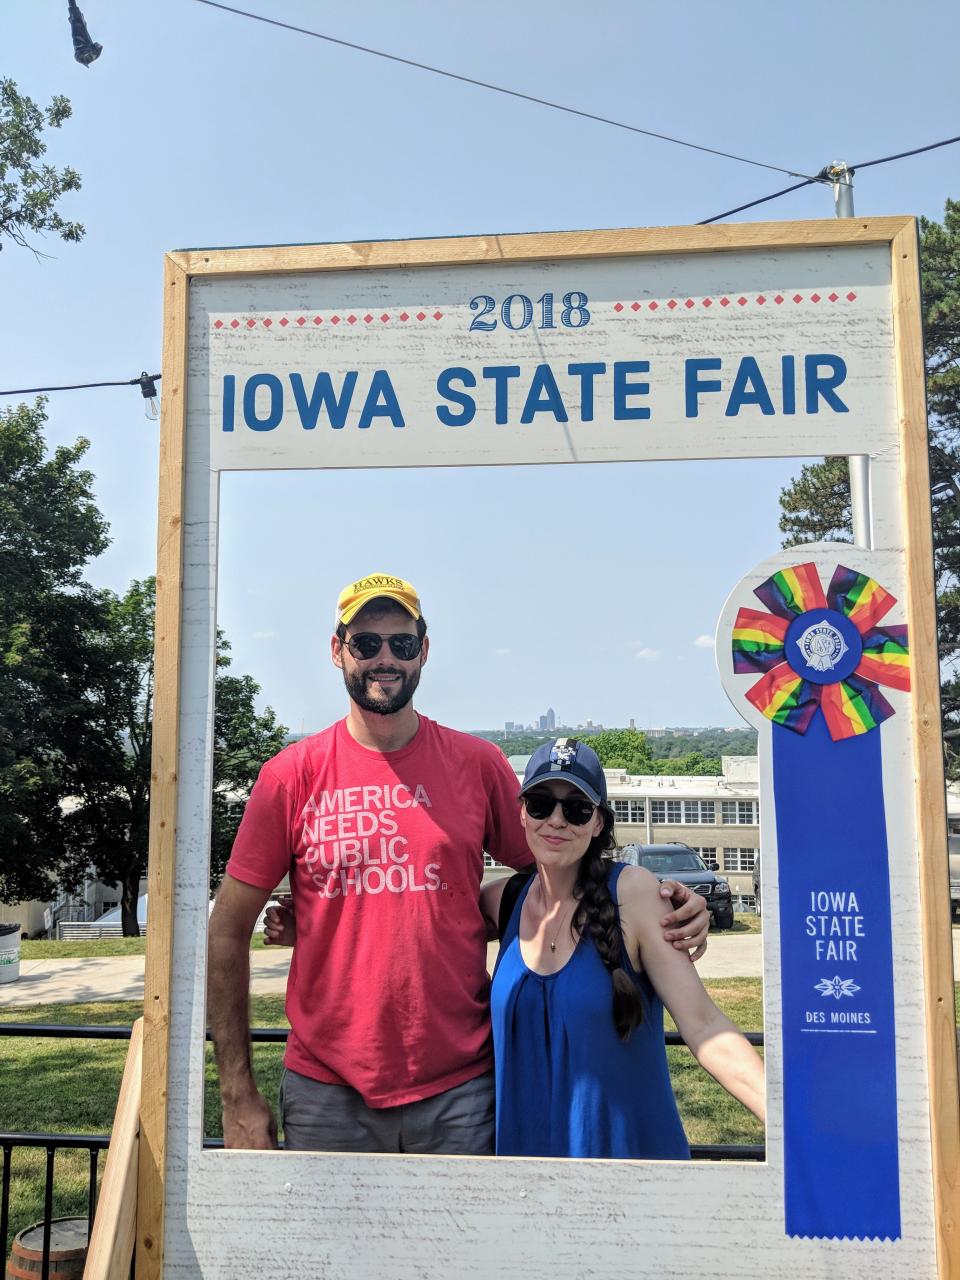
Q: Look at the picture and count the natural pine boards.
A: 4